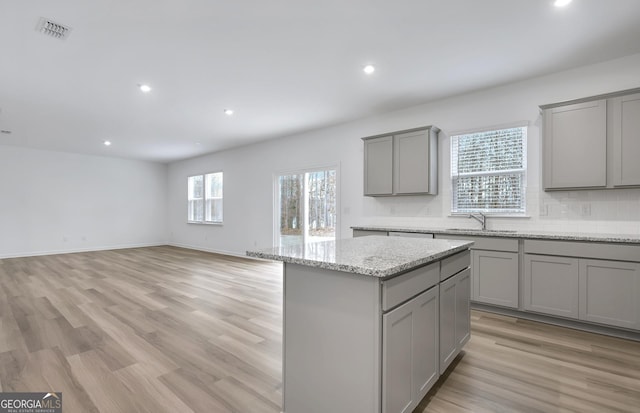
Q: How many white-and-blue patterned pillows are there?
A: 0